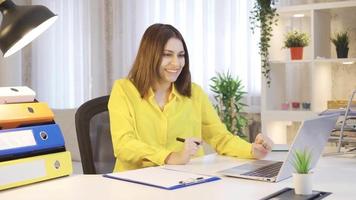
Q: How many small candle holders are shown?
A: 3